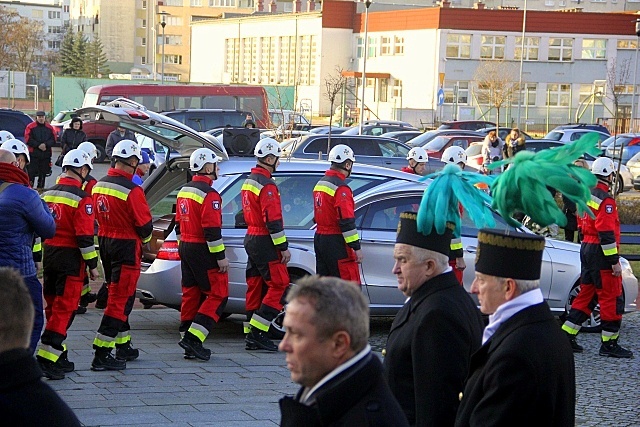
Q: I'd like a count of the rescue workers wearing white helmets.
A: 11